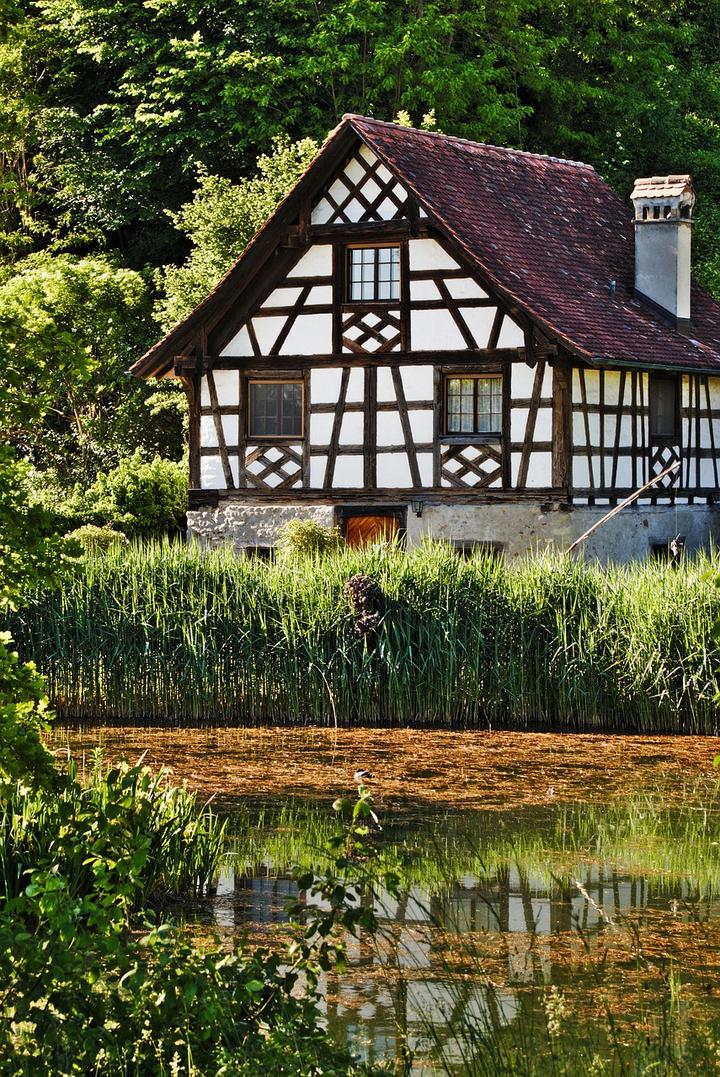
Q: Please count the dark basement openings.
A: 3